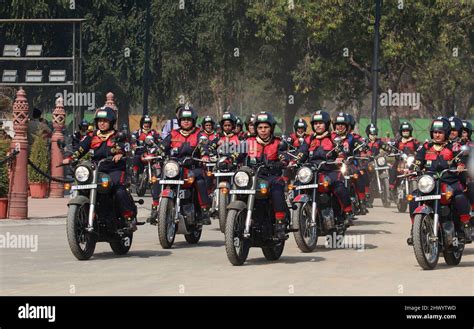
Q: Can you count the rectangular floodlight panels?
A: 5